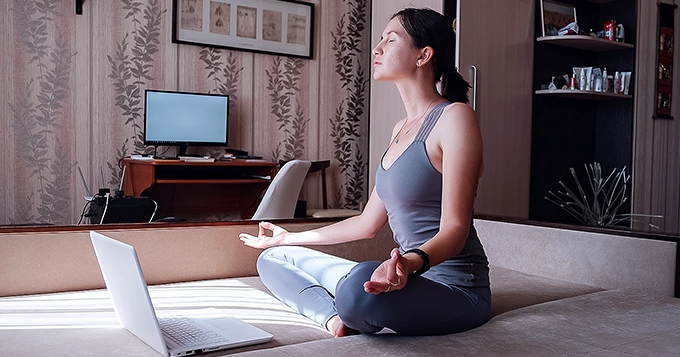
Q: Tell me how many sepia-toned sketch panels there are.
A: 5